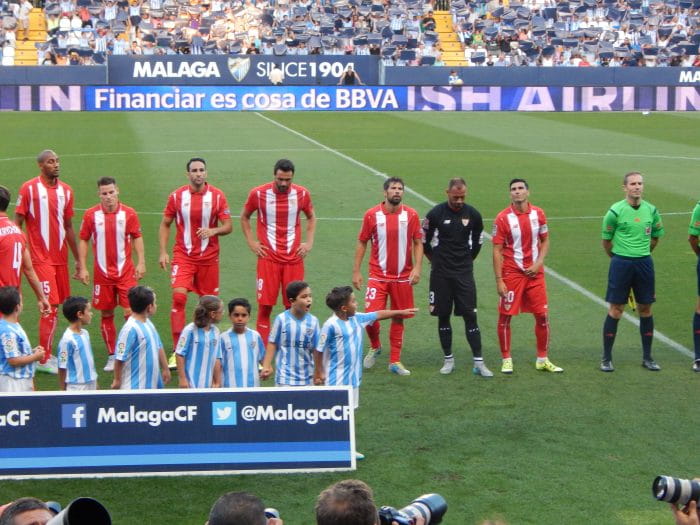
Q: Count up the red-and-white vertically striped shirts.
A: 6